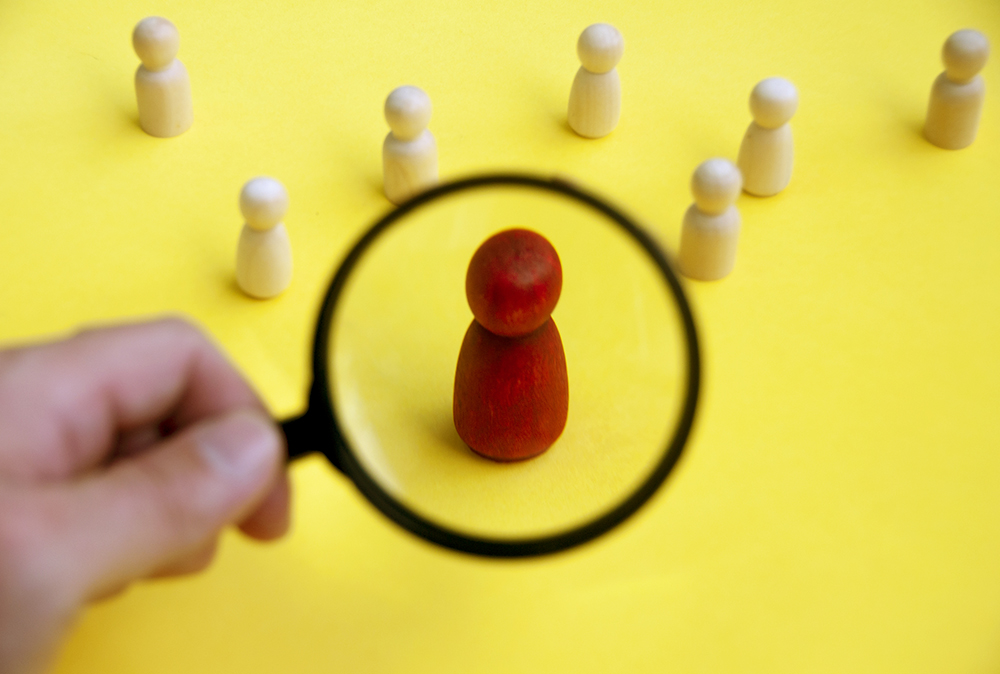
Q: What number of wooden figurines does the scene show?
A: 8